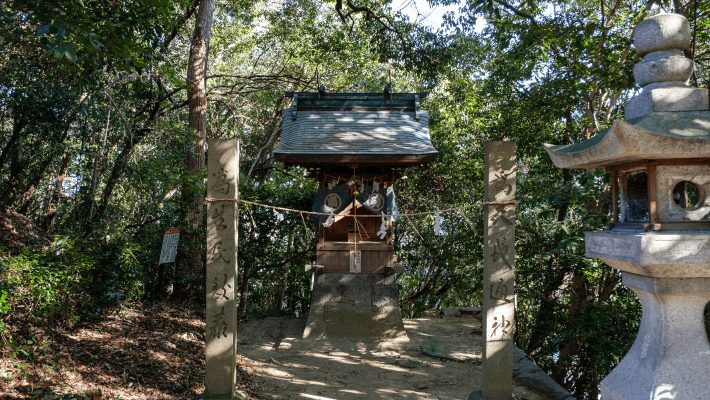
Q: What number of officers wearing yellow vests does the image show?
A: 0